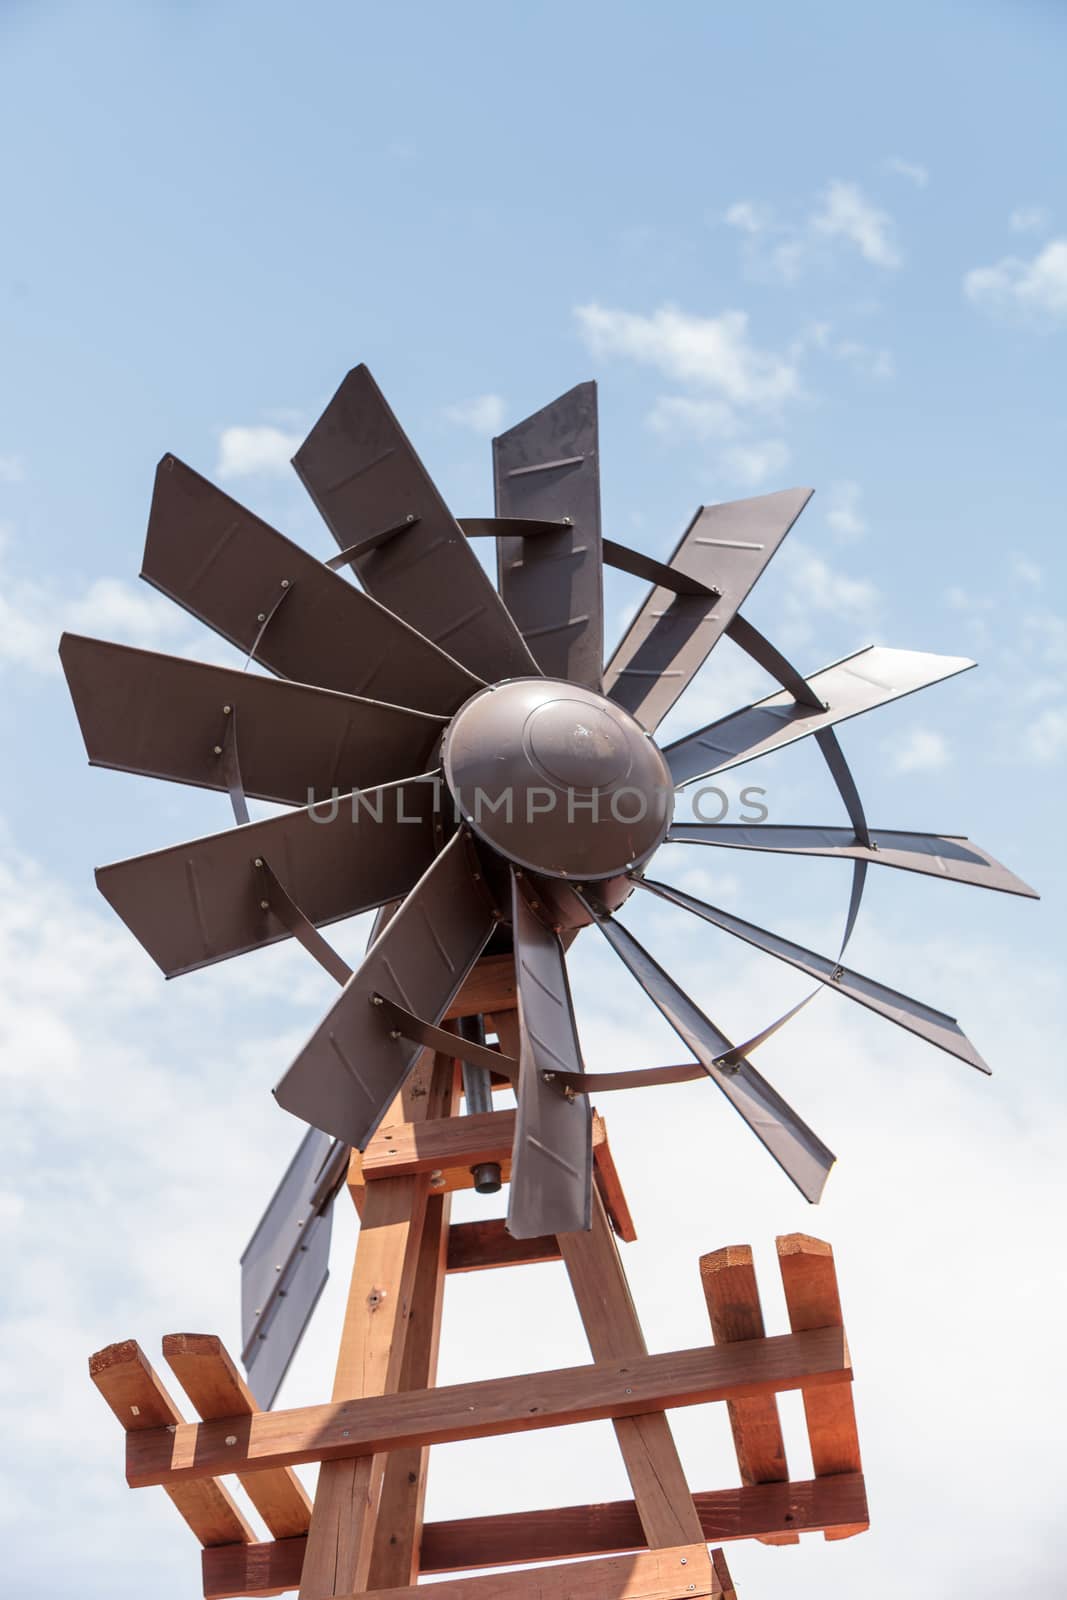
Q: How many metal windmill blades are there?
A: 12